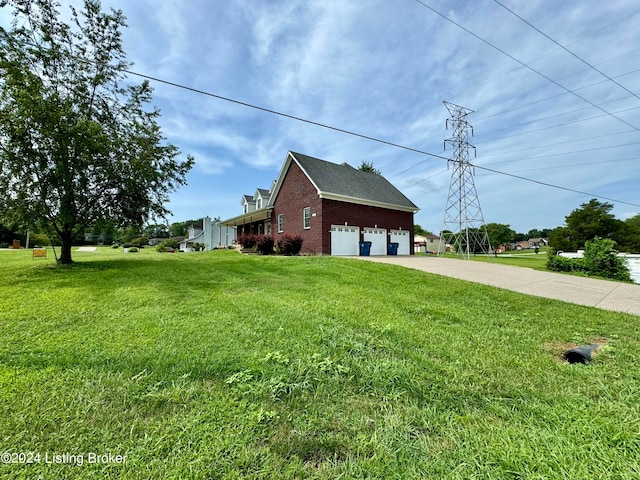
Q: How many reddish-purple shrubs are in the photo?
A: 3